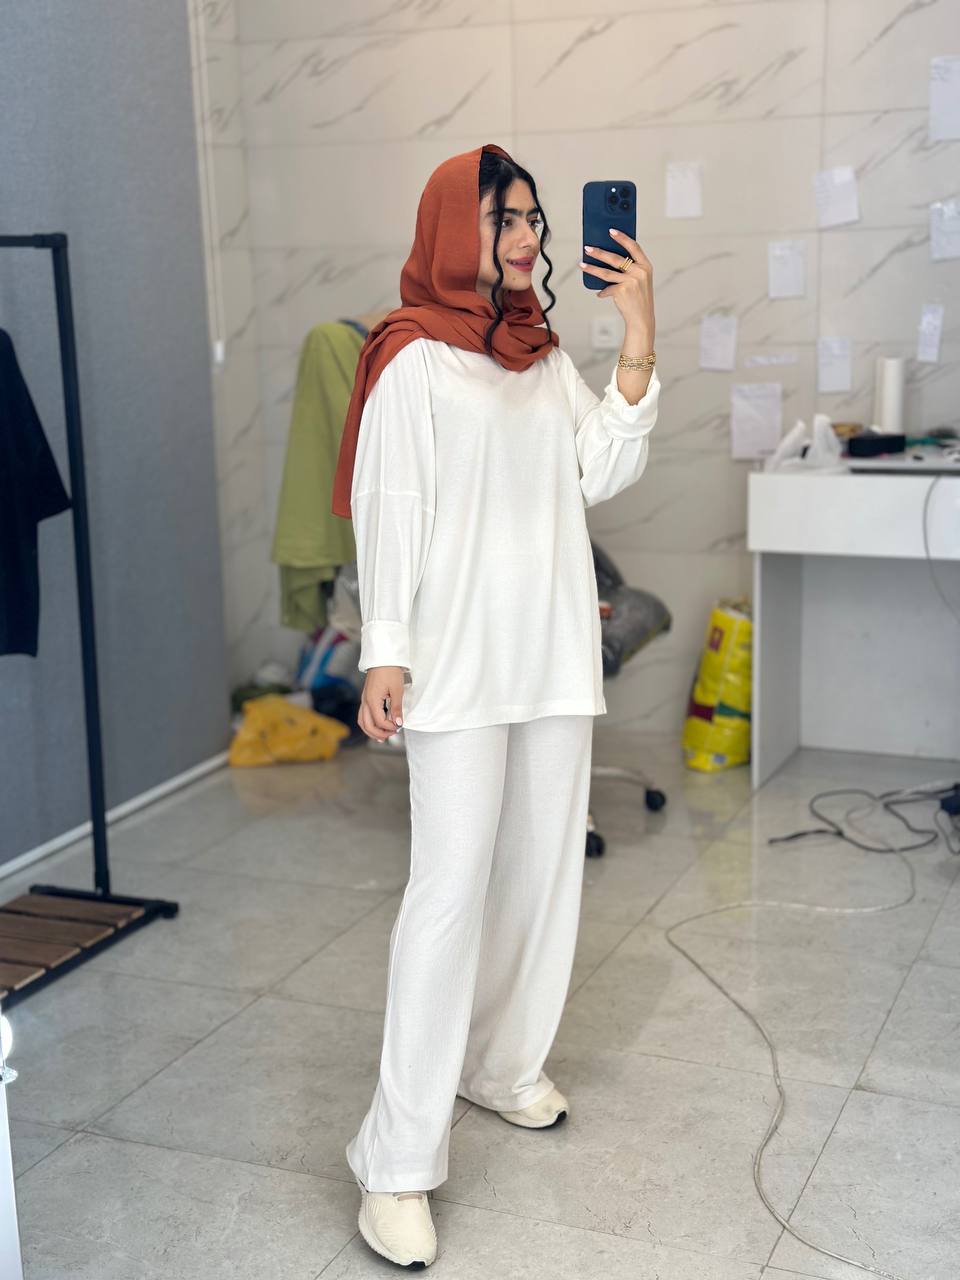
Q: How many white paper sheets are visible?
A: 9